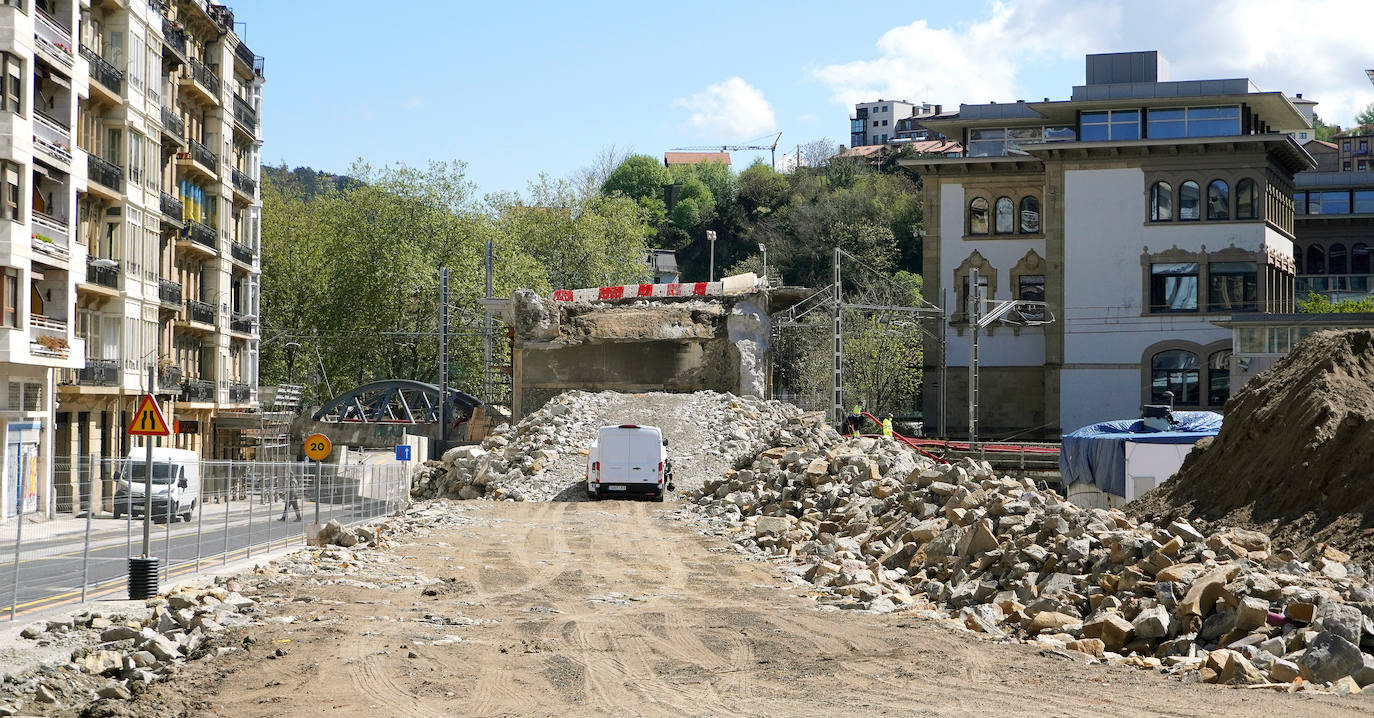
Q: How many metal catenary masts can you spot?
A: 5